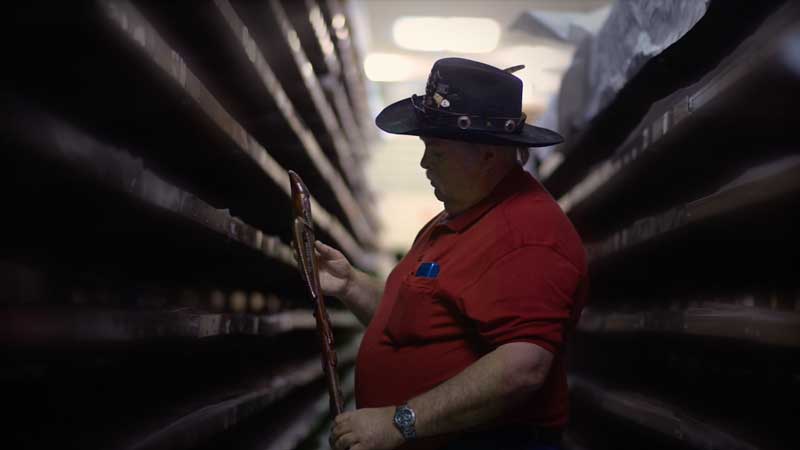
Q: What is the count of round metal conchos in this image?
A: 2